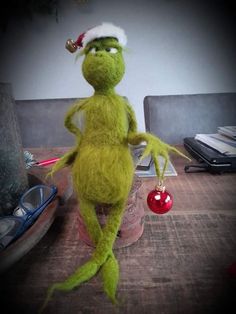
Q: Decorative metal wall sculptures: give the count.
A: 0